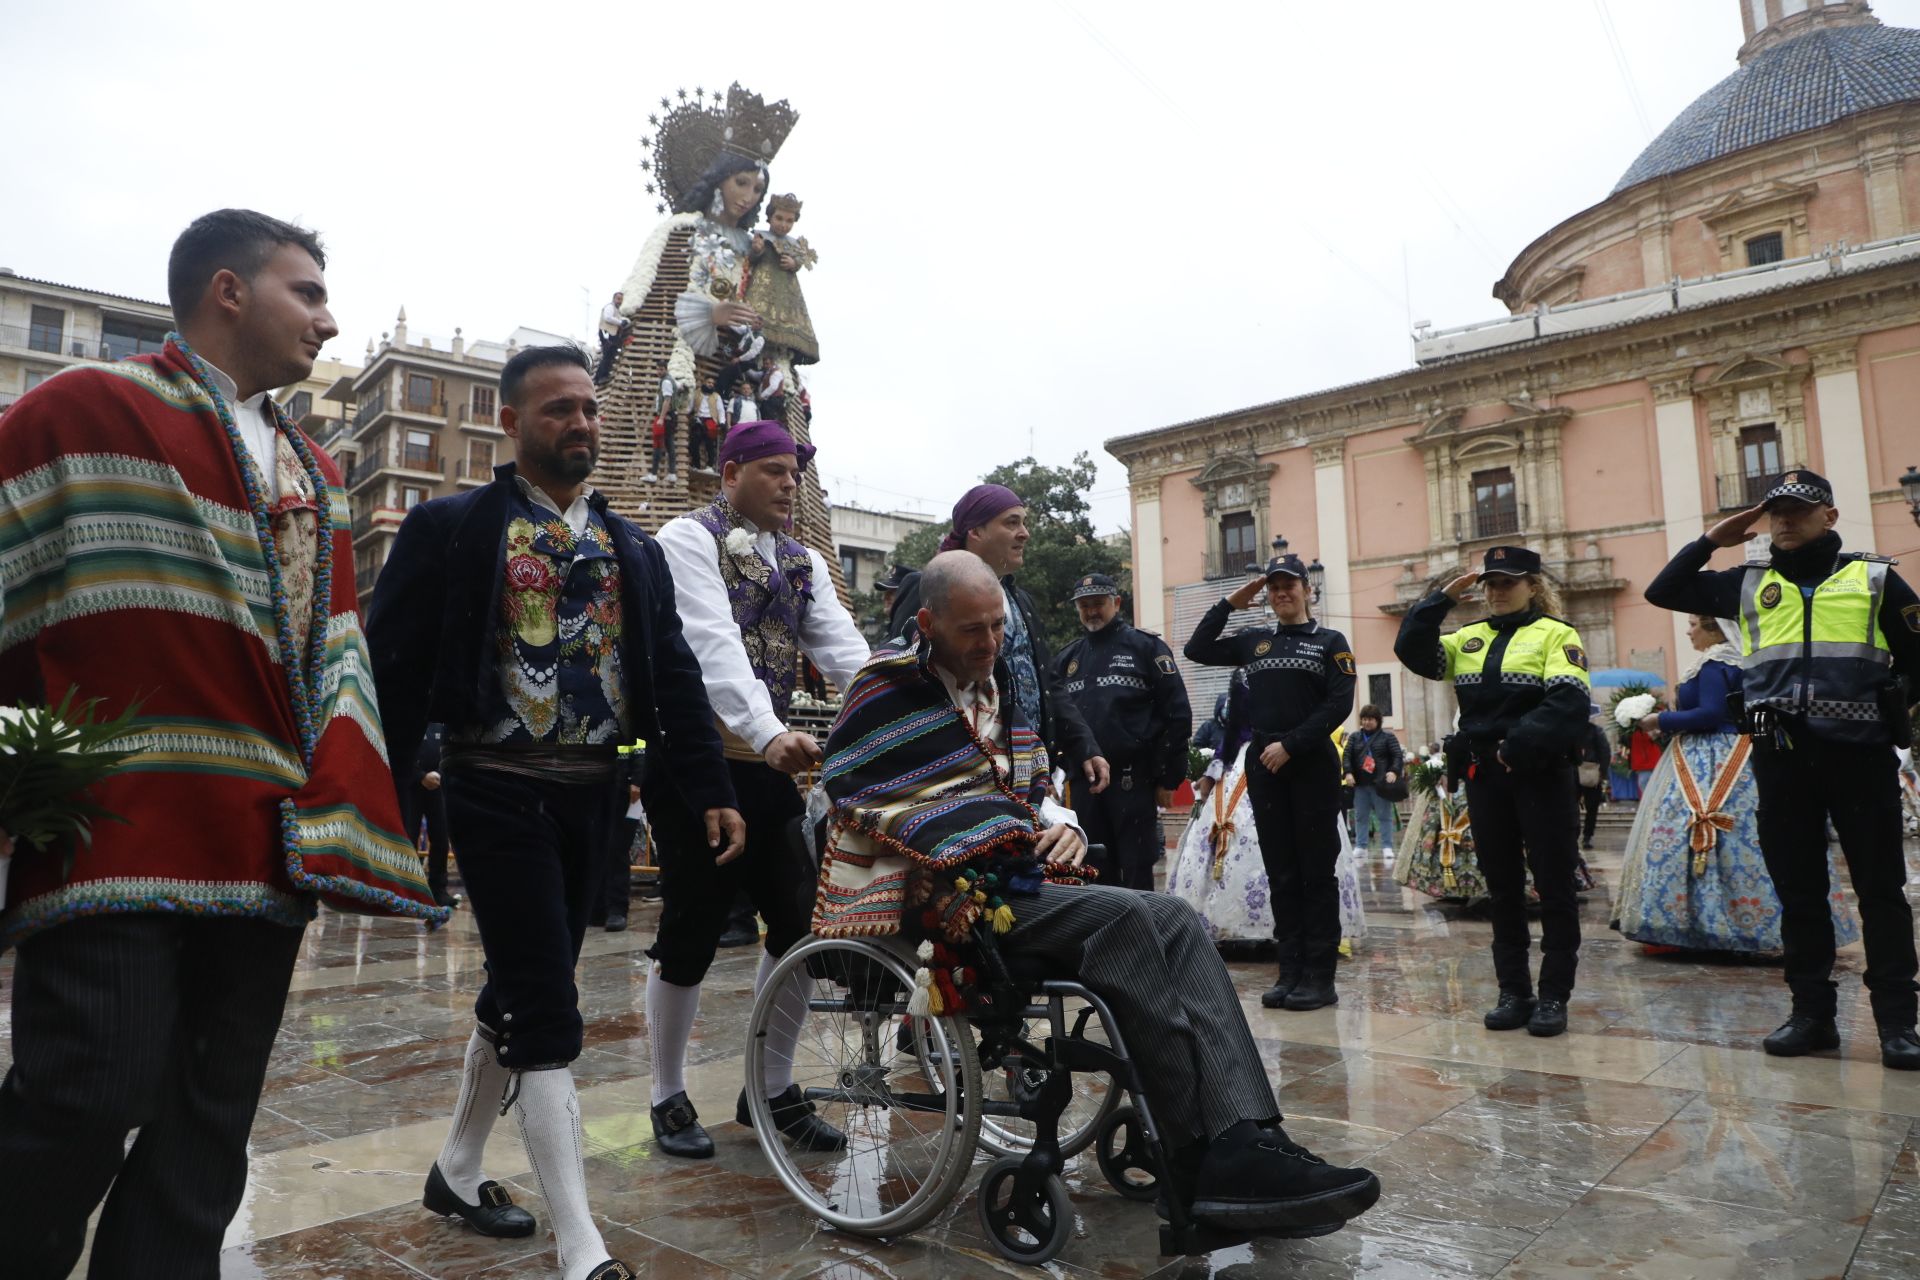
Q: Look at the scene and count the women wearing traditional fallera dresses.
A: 3